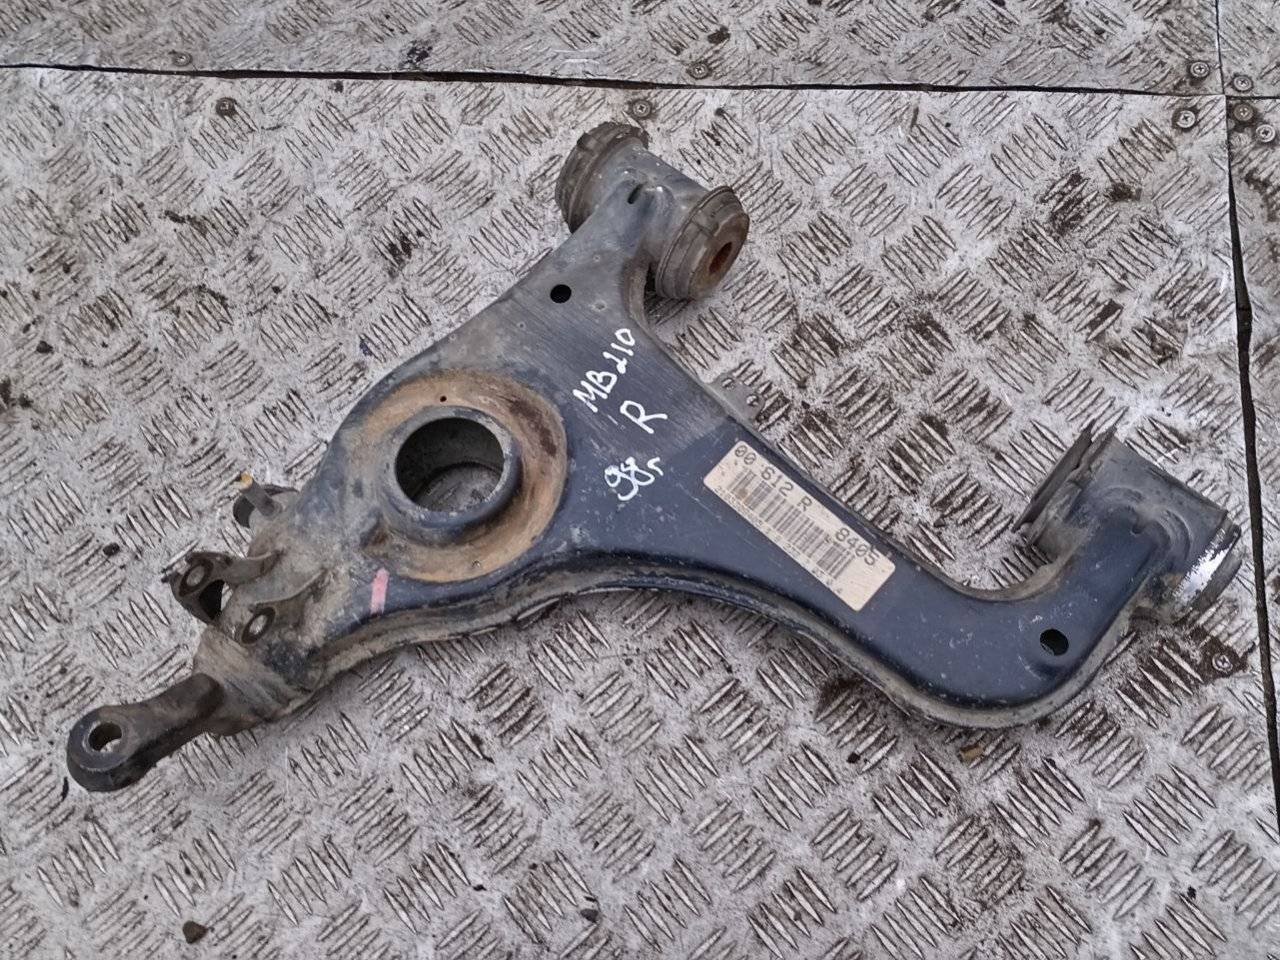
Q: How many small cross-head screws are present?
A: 10